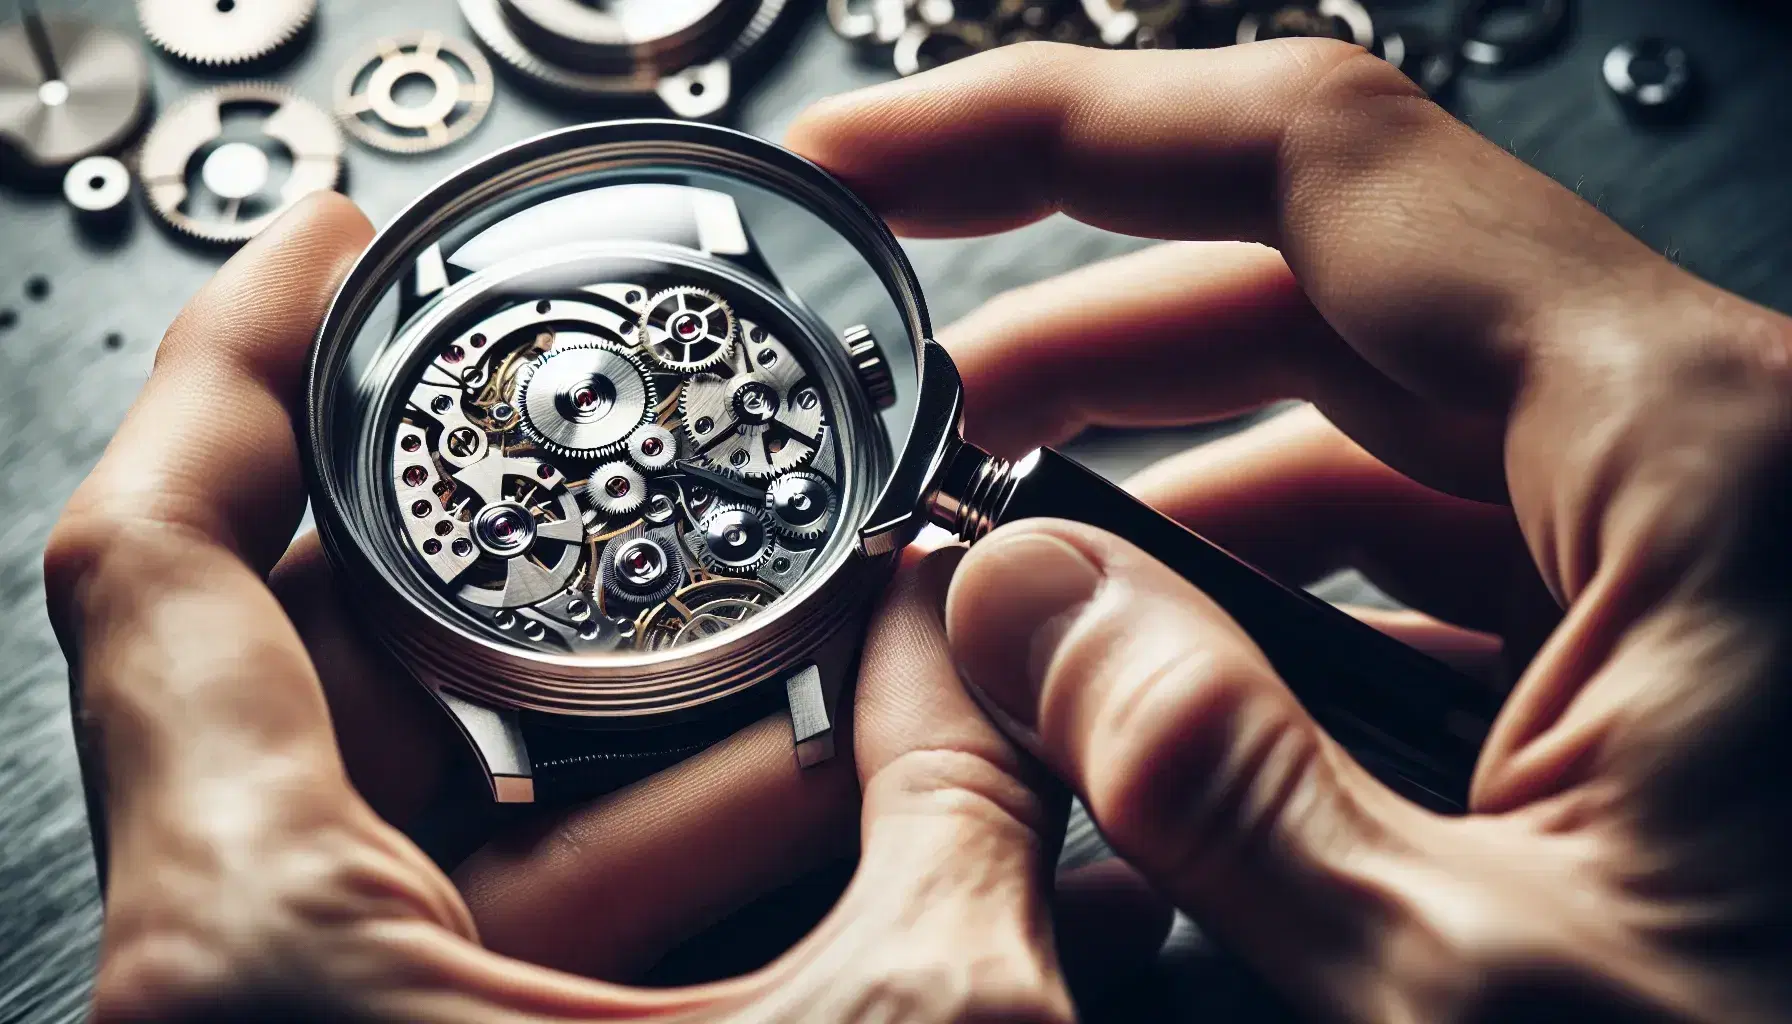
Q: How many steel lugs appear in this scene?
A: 4